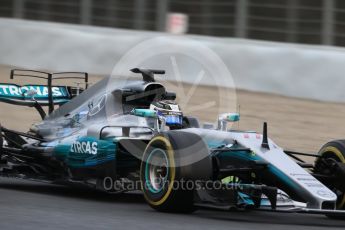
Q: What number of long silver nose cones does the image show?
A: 1